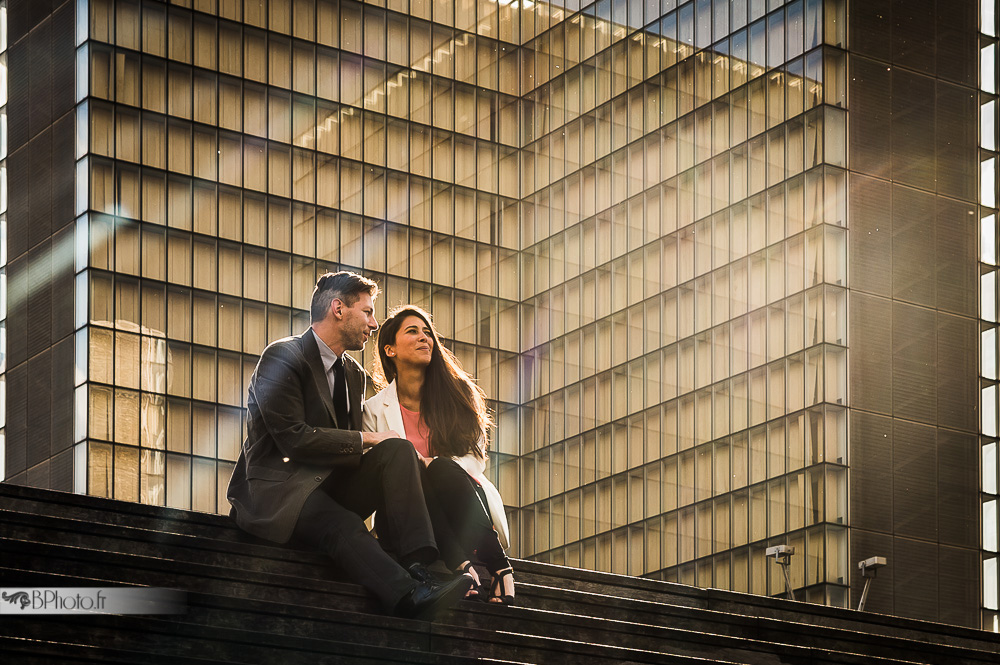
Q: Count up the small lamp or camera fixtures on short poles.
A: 2